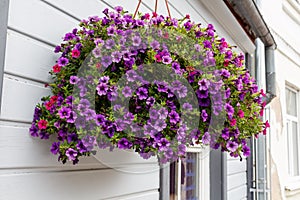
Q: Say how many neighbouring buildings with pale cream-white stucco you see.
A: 1